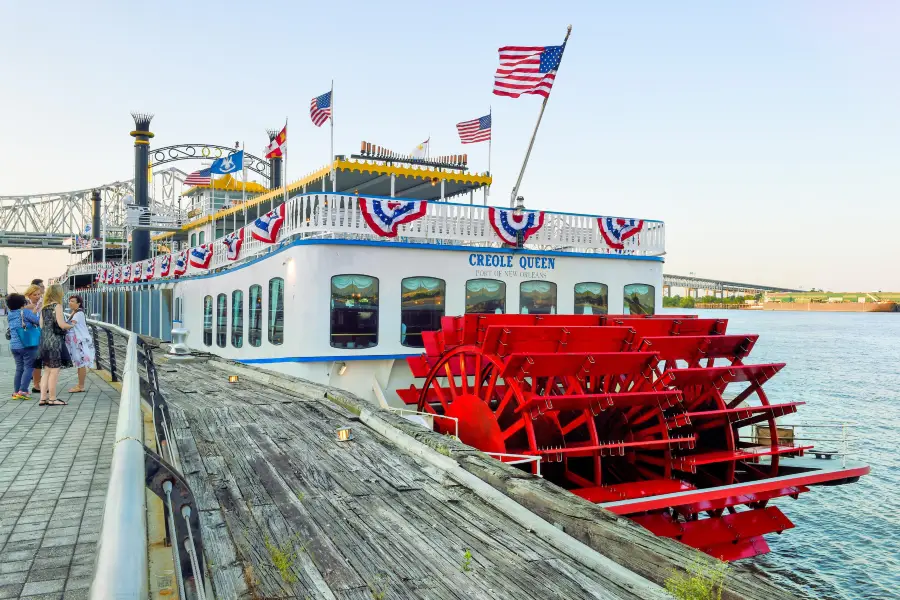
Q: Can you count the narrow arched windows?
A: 5